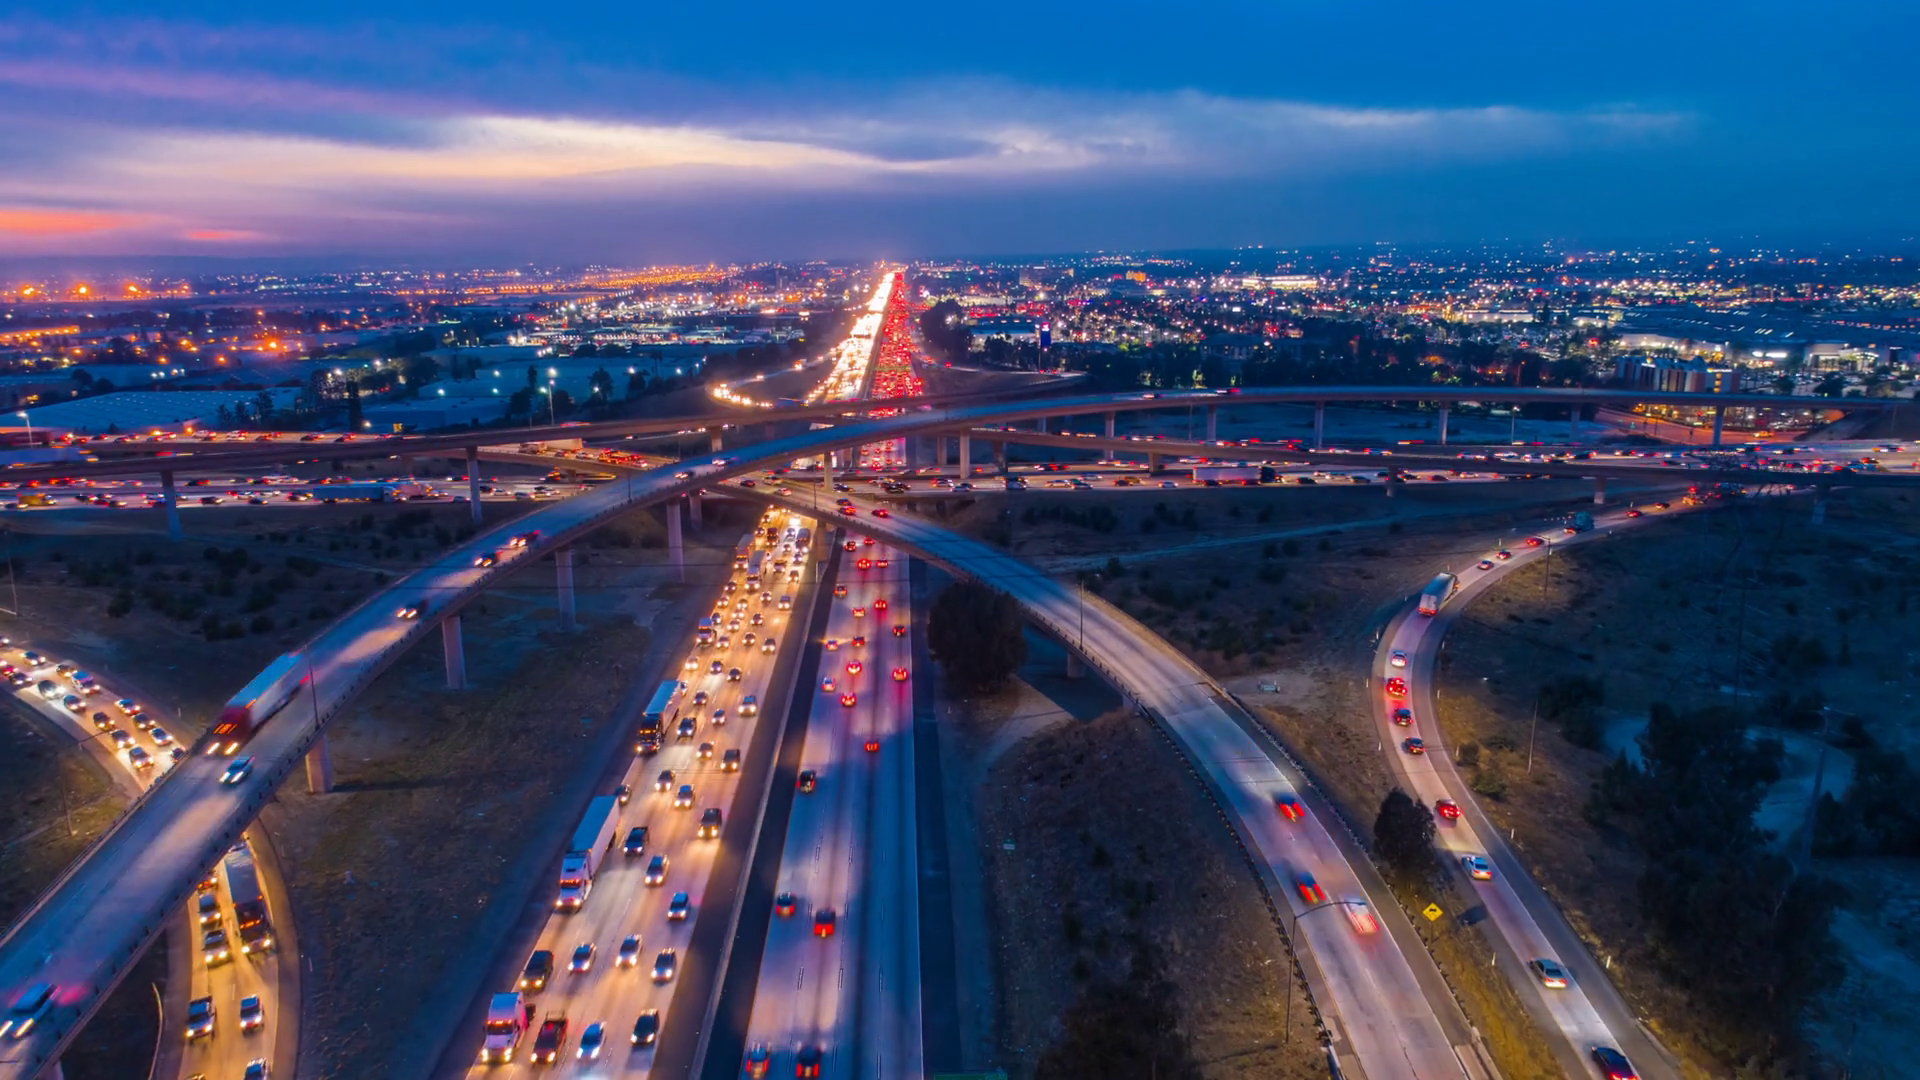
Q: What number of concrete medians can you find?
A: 1